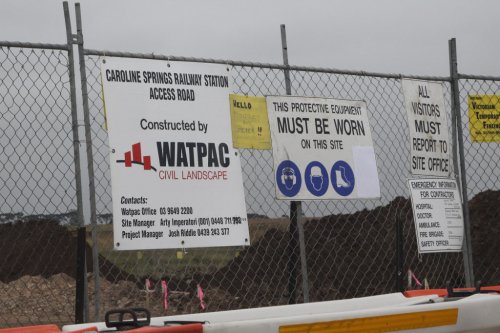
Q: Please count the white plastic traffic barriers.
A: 2